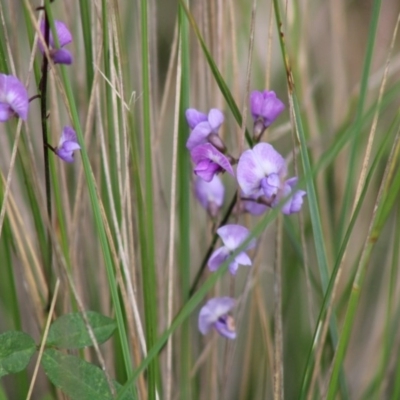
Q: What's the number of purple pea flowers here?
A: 11